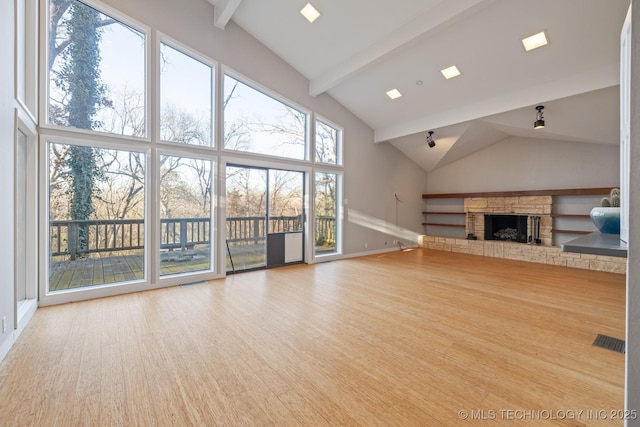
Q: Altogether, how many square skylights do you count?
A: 4